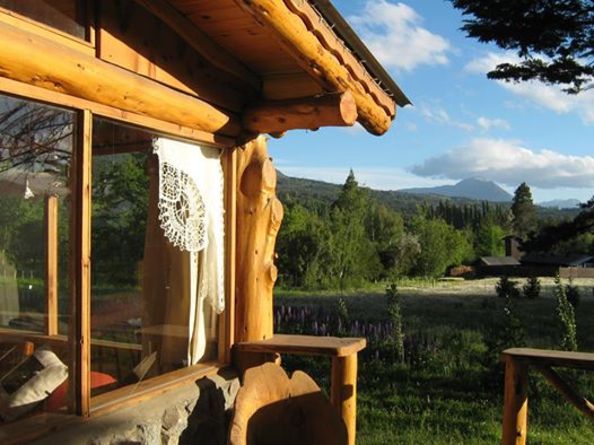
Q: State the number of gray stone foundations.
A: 1